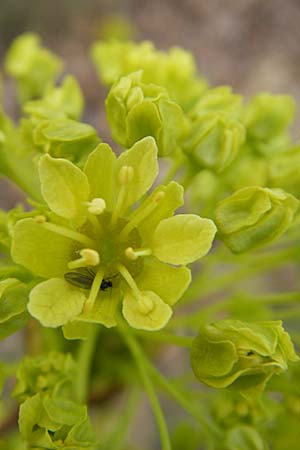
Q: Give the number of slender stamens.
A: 8